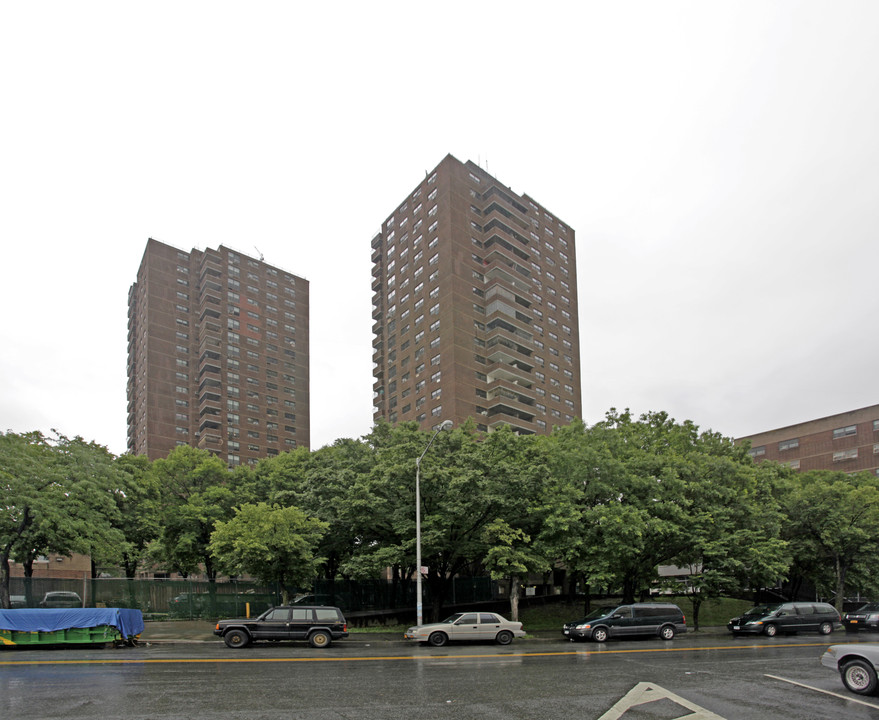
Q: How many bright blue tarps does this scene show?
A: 1